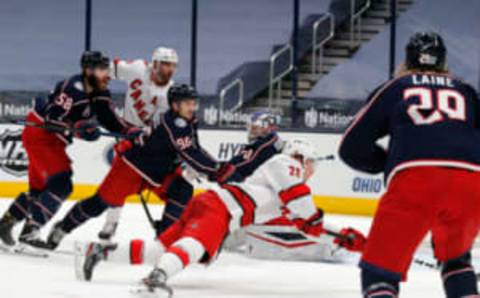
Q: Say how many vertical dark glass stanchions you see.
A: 4